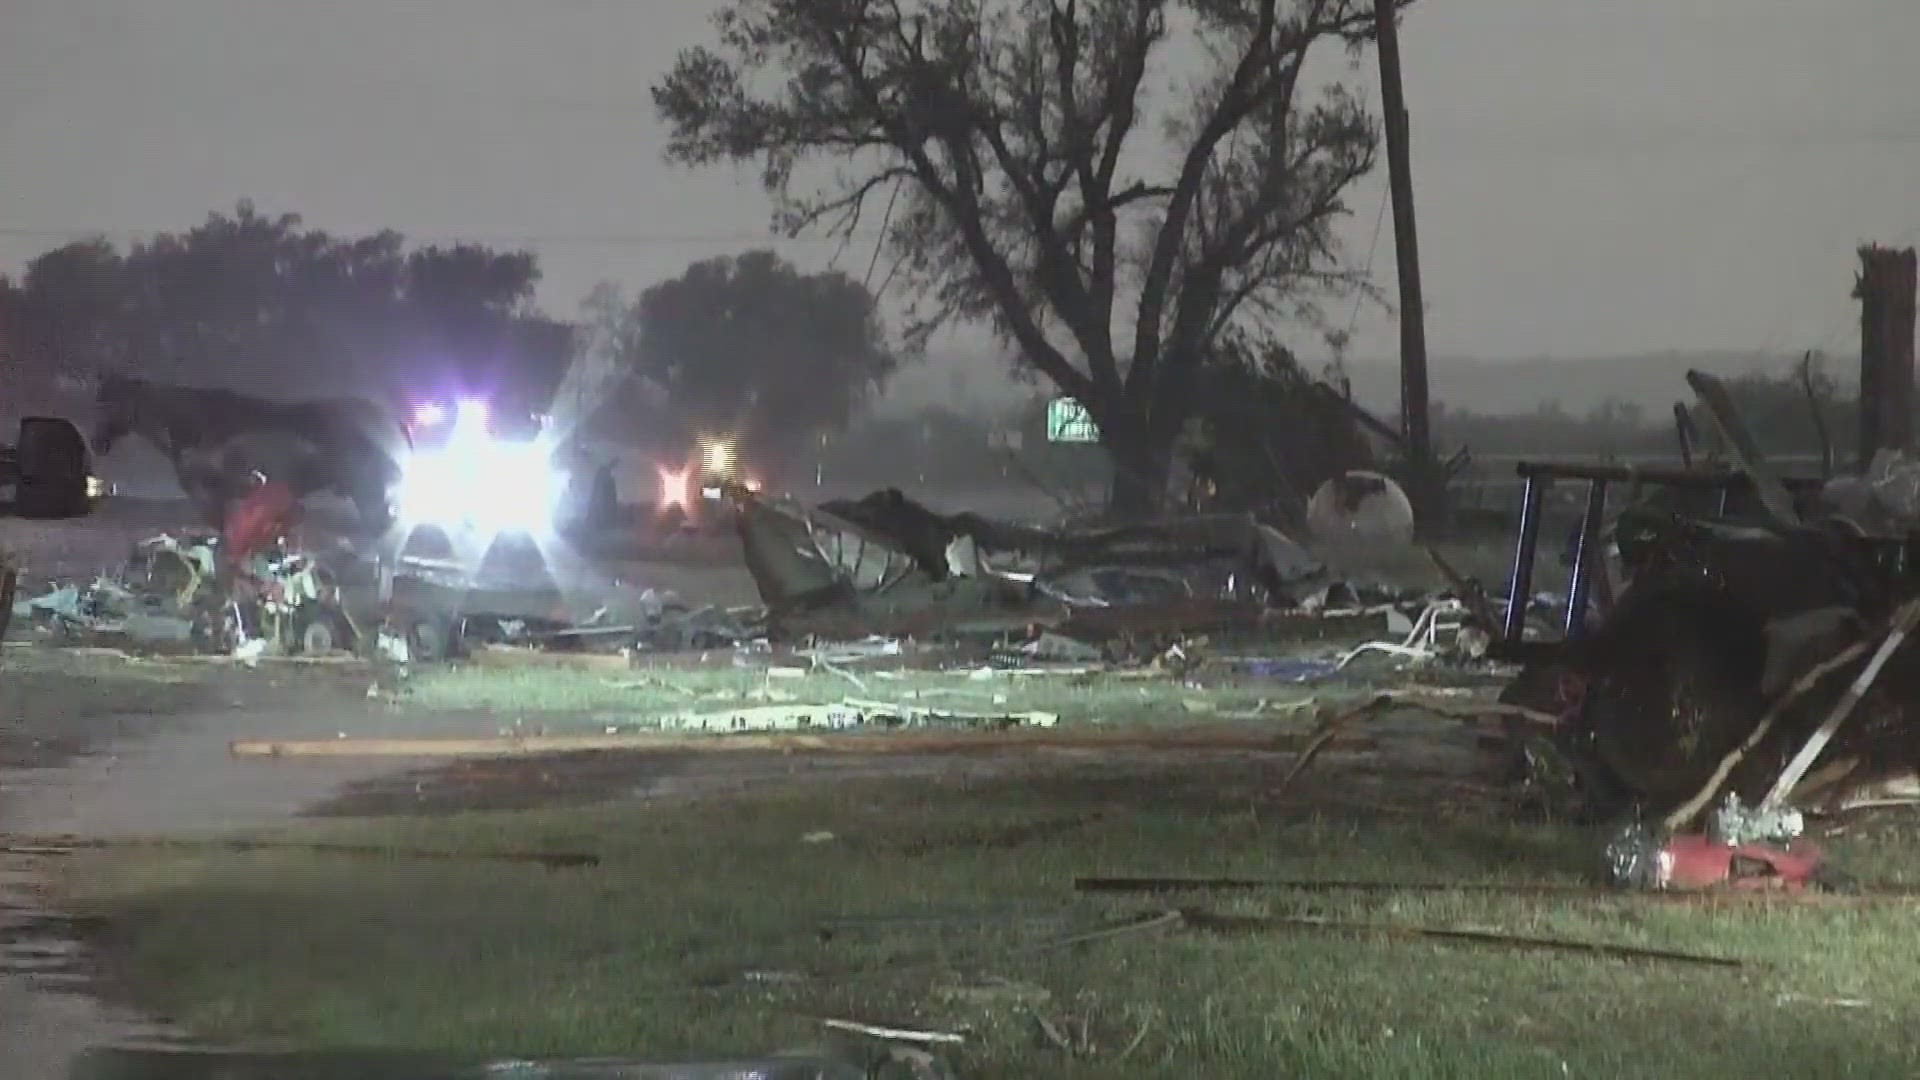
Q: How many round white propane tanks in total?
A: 1